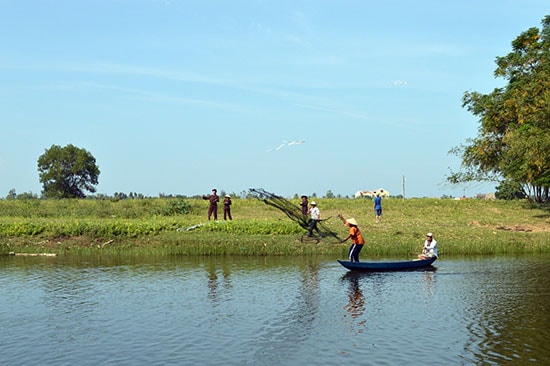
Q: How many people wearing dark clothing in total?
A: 3